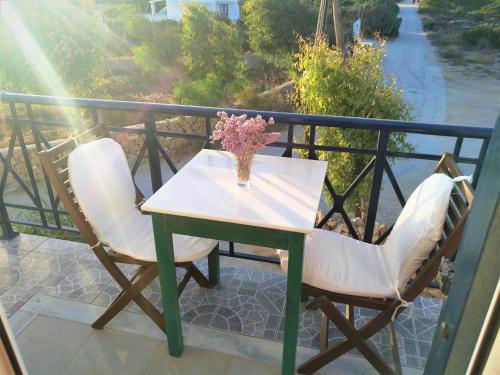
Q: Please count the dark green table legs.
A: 3